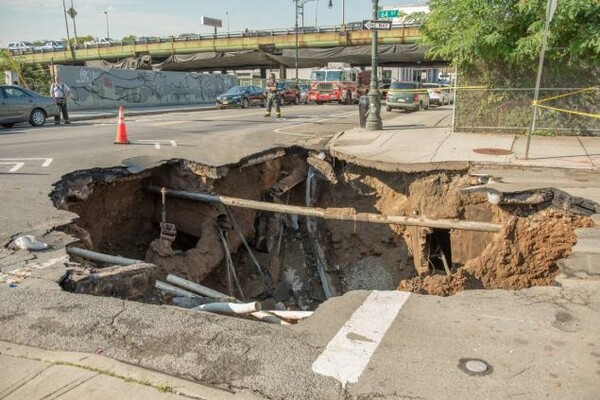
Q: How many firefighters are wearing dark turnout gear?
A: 1